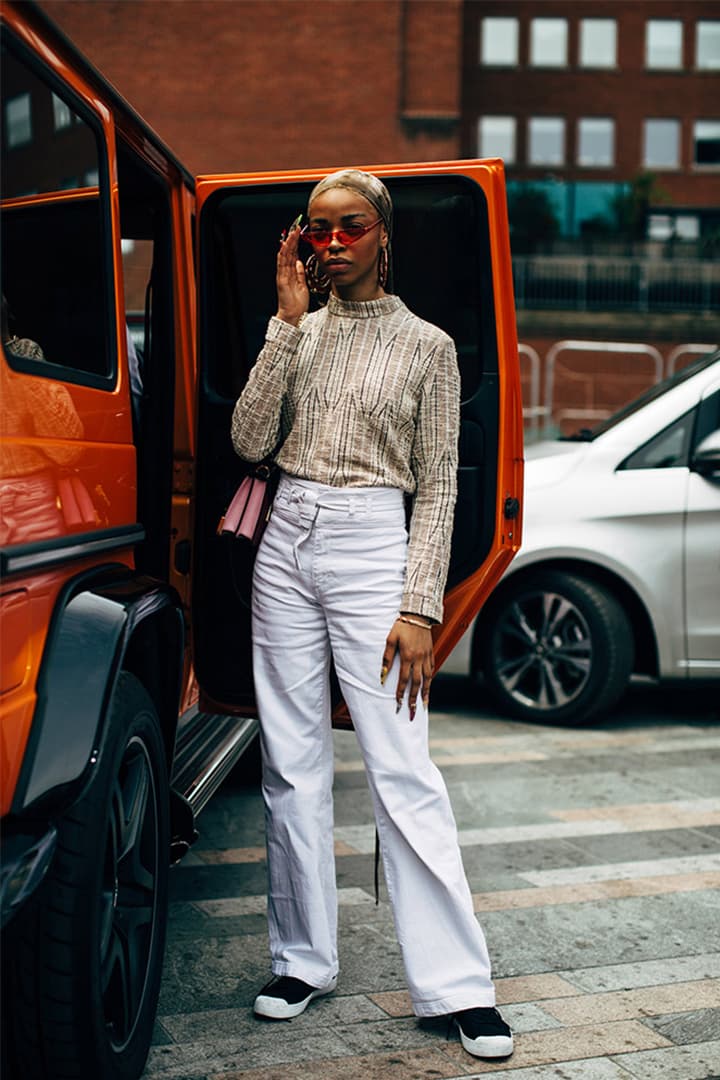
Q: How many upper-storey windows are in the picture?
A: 10